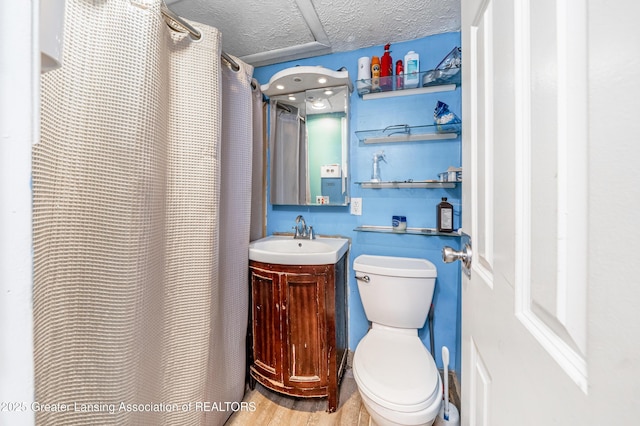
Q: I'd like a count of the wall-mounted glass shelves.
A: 4